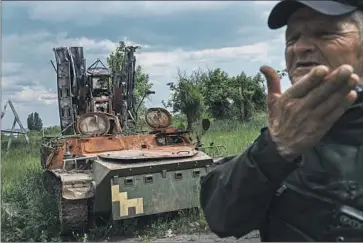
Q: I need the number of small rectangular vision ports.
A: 4